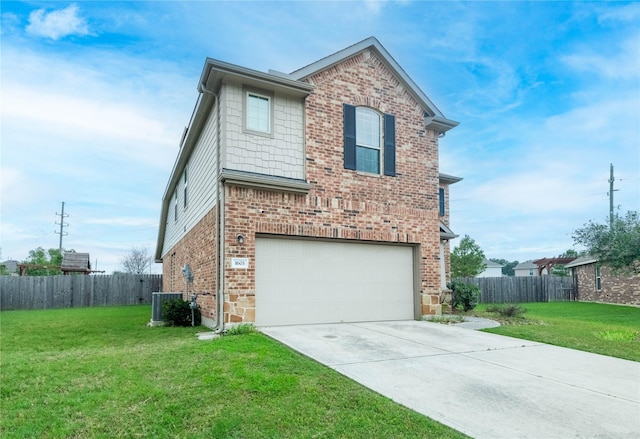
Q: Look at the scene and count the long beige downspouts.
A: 2